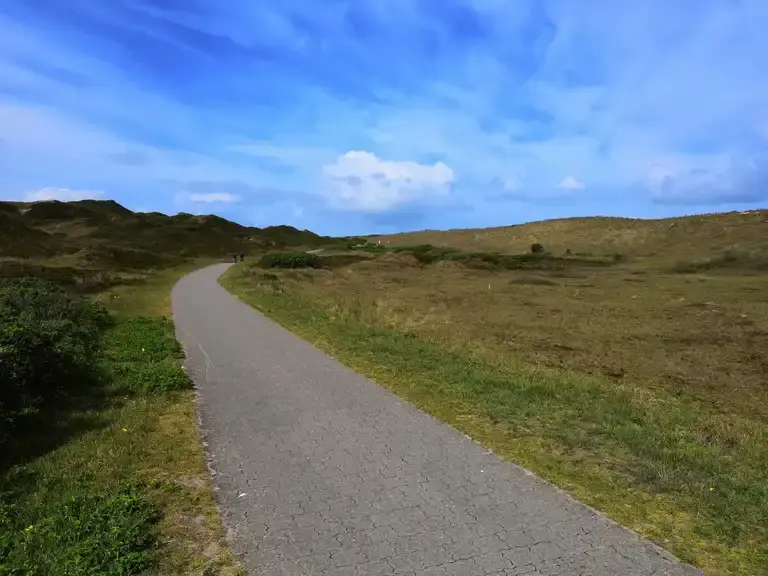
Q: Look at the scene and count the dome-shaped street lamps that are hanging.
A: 0